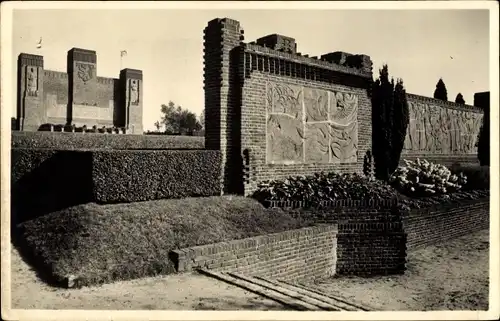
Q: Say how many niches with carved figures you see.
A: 2